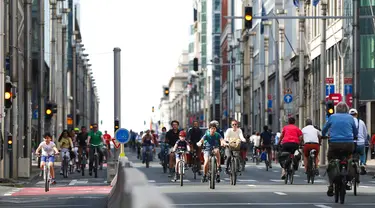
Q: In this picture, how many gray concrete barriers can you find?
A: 1